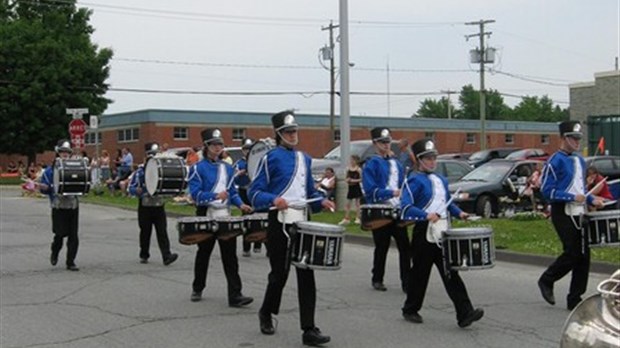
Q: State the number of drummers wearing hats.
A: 8